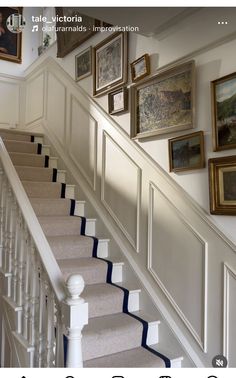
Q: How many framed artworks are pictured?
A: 10